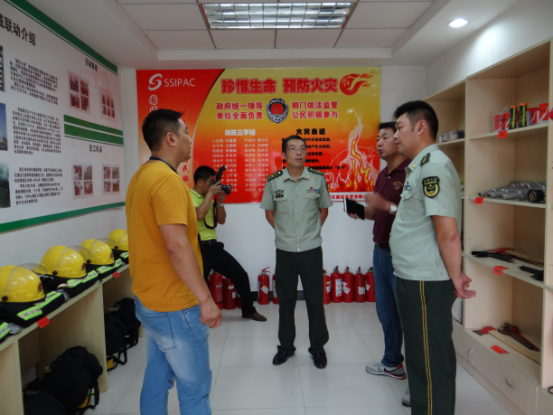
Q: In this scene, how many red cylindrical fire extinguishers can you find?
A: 10